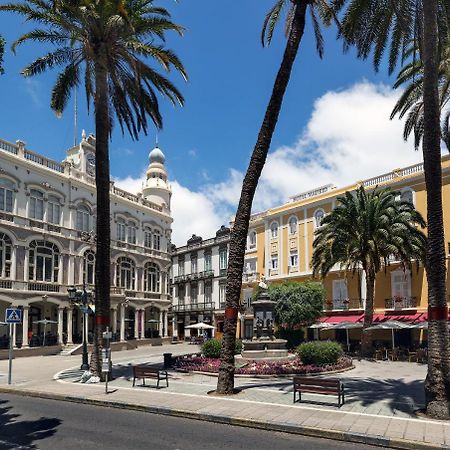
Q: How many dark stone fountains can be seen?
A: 1